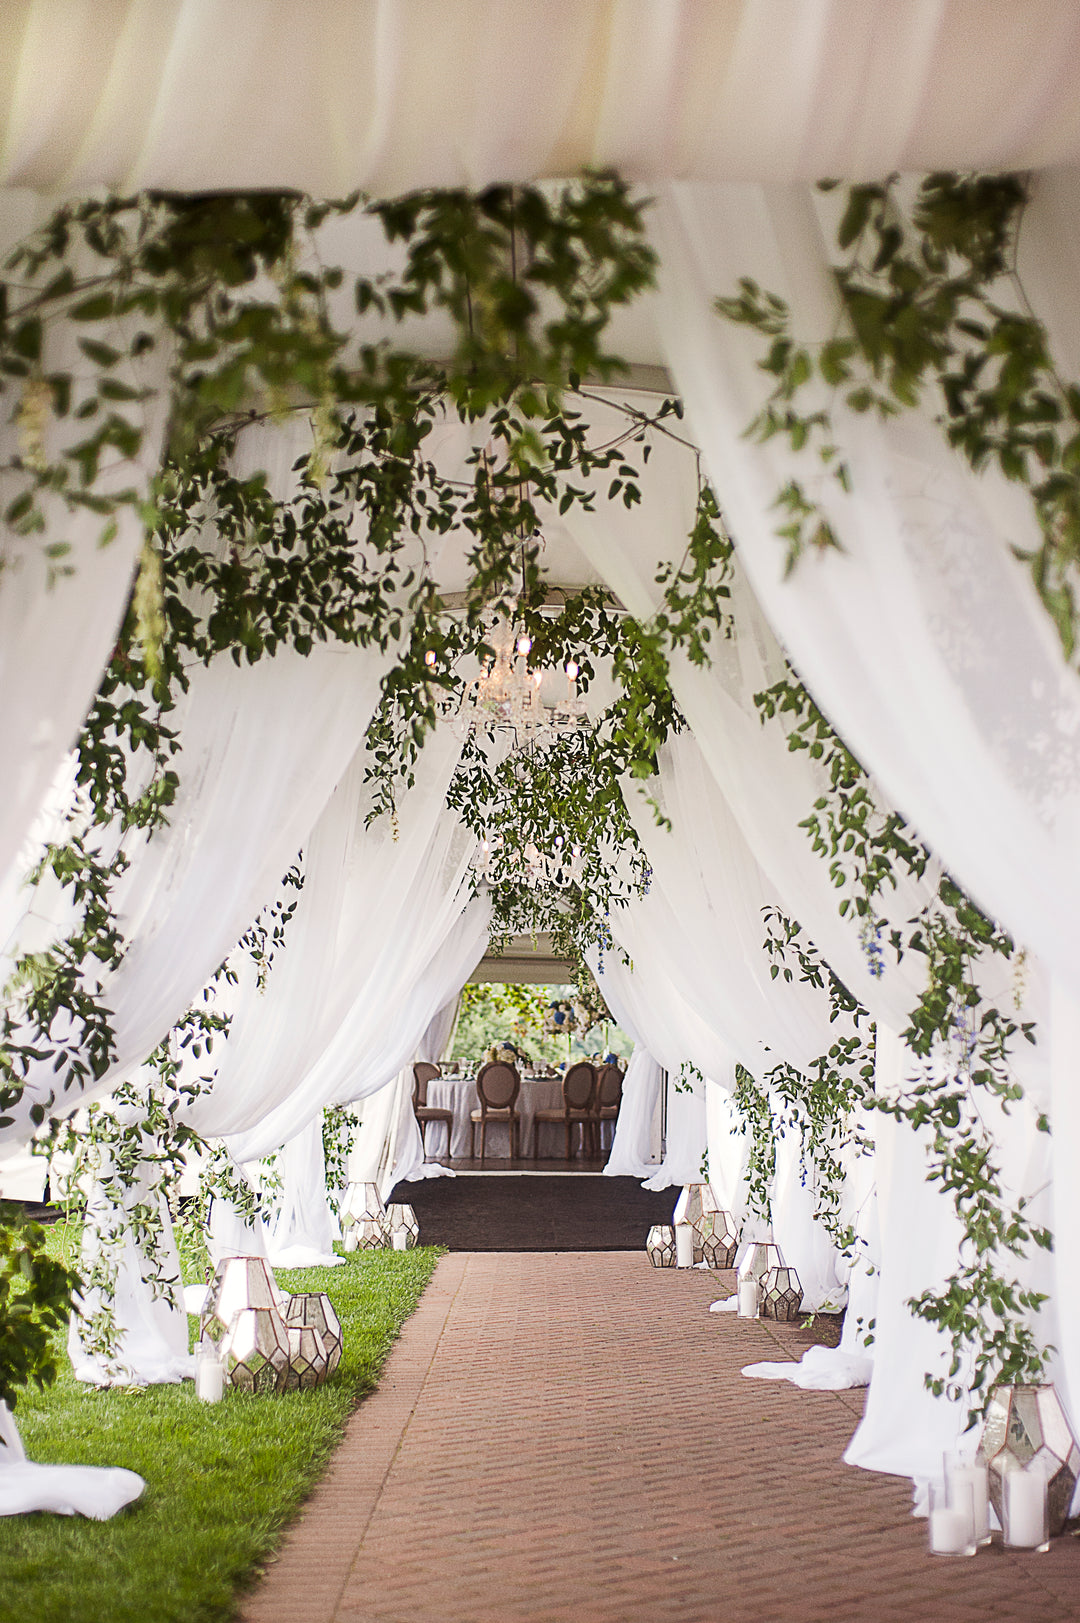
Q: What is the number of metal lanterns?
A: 13